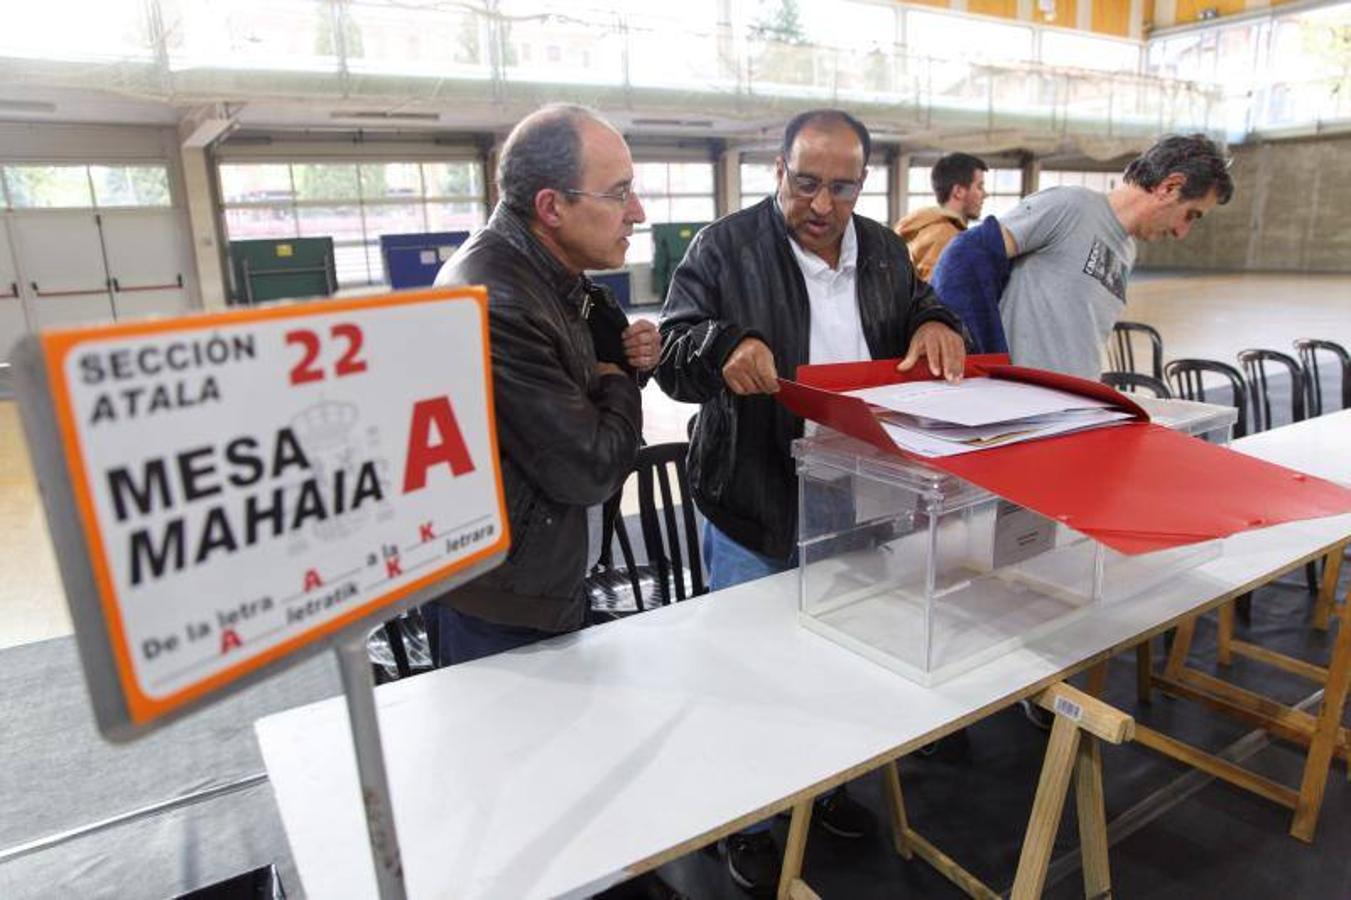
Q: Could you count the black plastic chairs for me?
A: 7